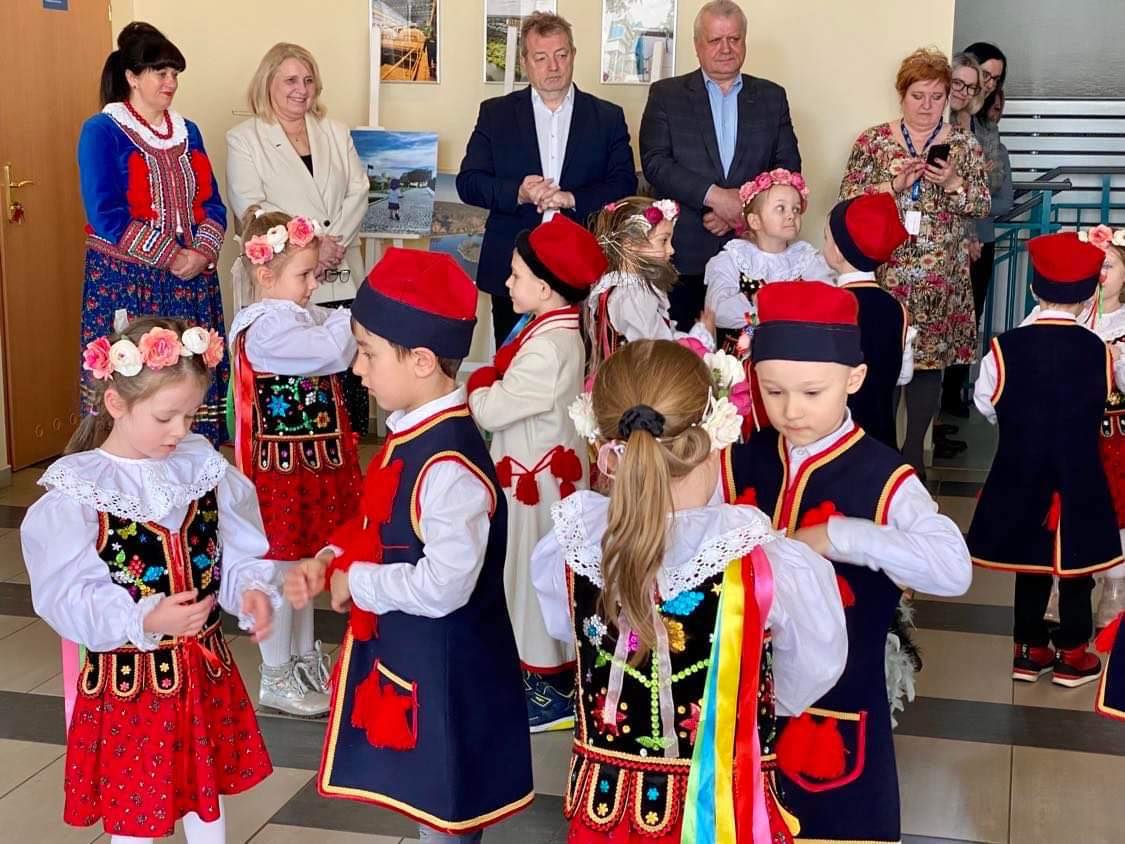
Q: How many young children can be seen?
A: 11